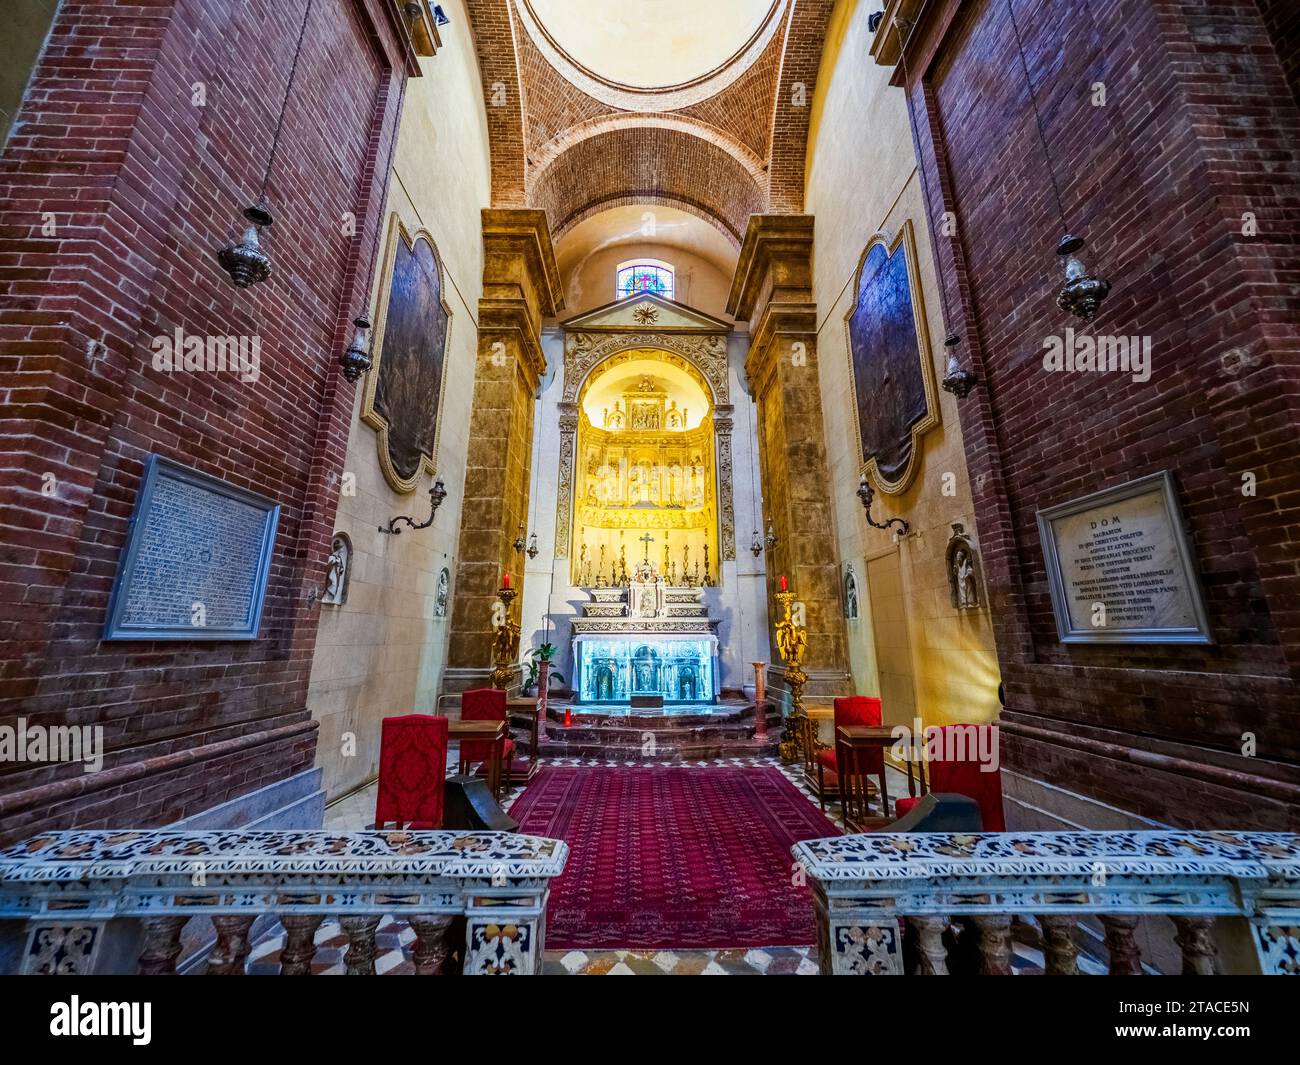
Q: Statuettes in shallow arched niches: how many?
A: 4